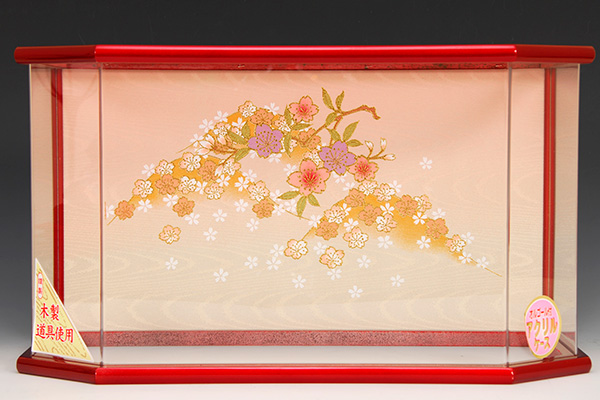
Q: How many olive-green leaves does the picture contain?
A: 15